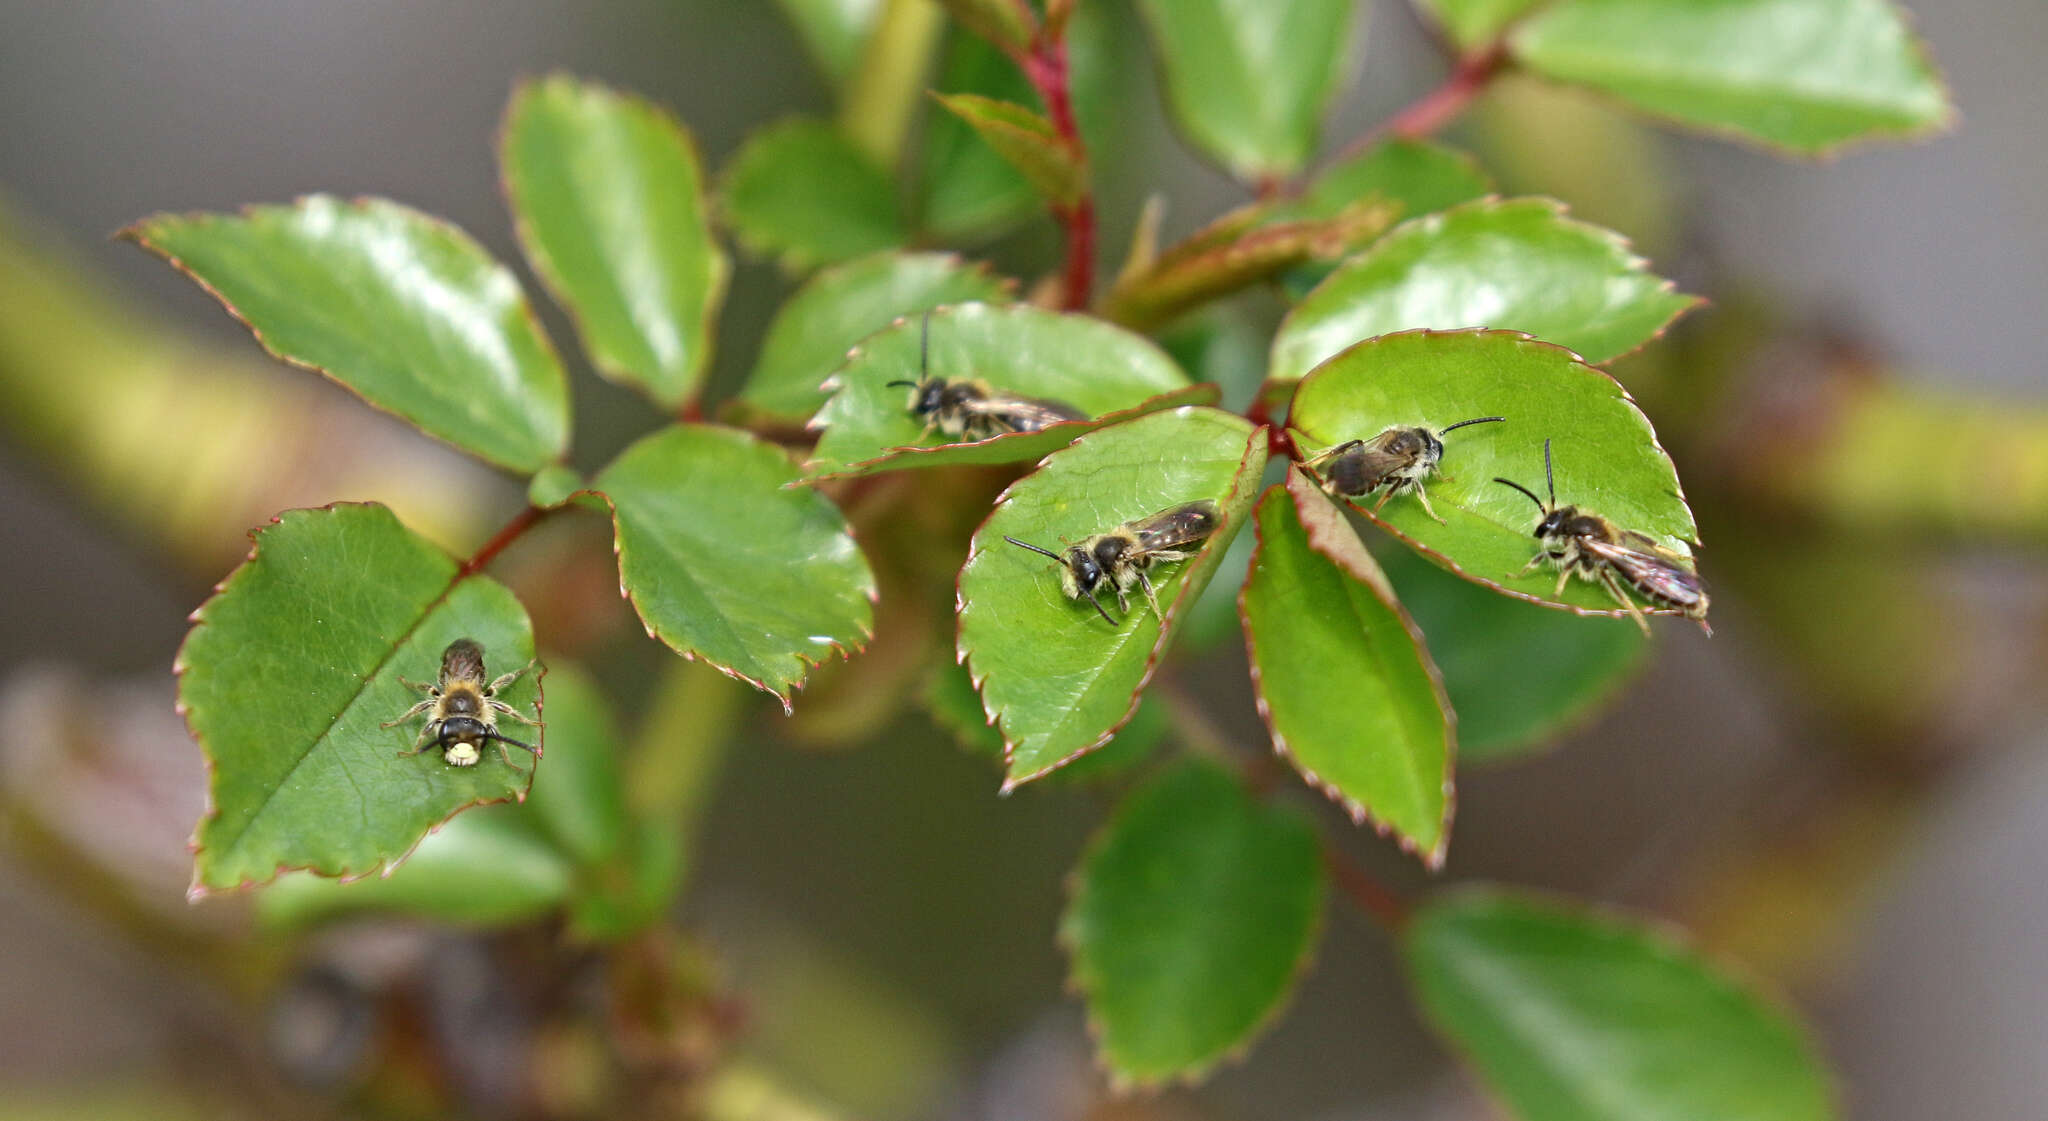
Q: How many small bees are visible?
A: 5